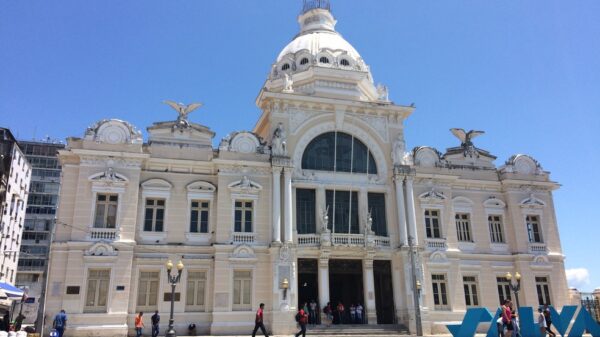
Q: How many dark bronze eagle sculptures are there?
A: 2